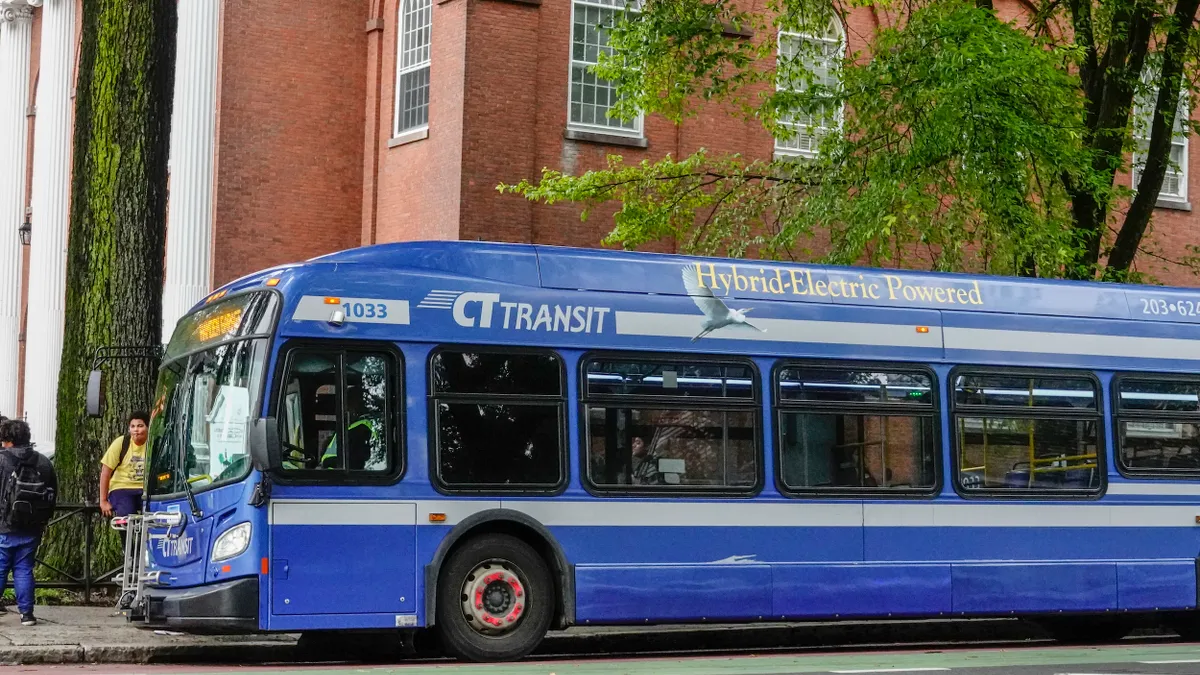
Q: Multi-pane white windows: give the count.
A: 4